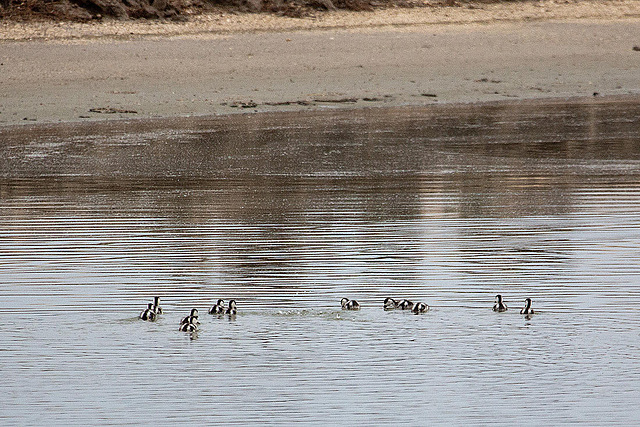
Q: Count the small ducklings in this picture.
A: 12